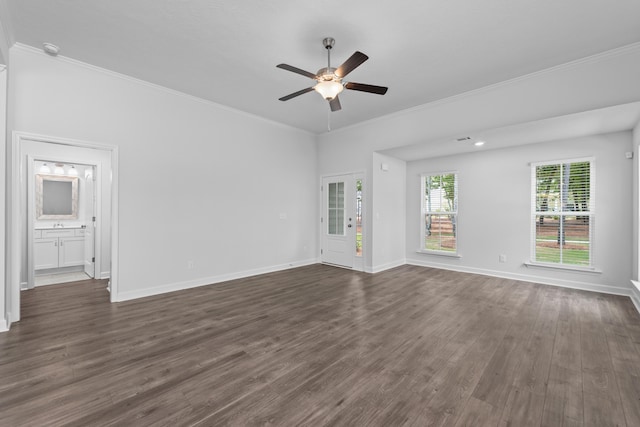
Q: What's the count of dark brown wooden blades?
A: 5